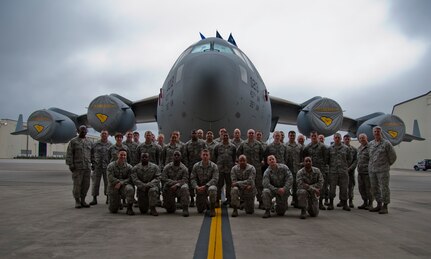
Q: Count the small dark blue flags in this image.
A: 3